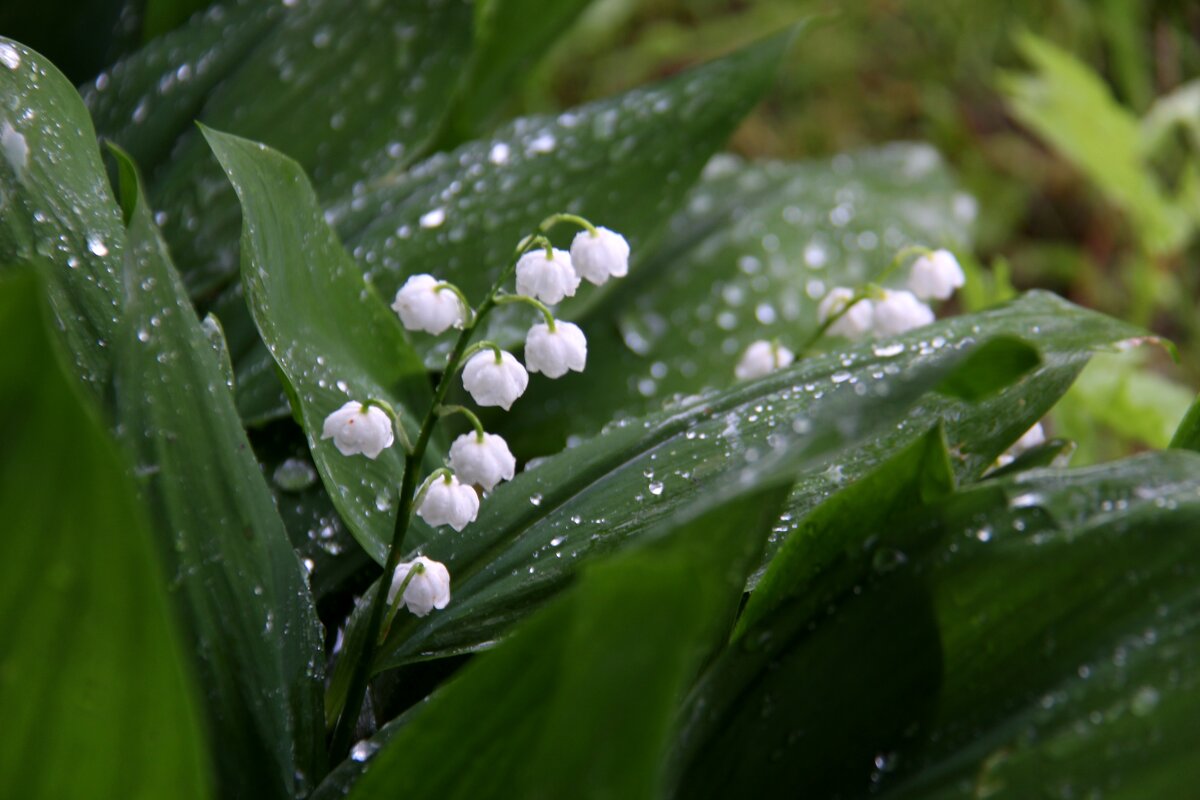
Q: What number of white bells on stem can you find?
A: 13